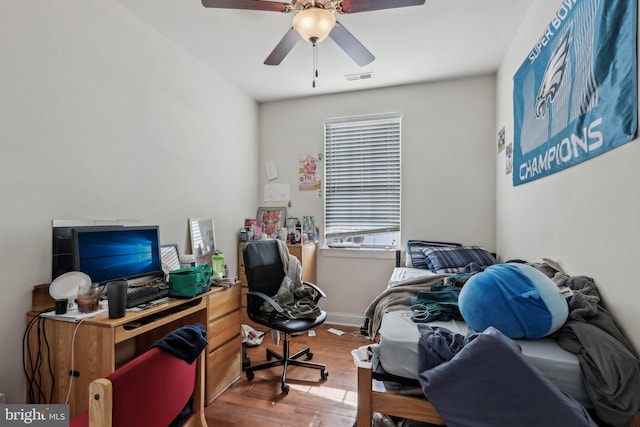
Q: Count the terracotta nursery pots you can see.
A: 0